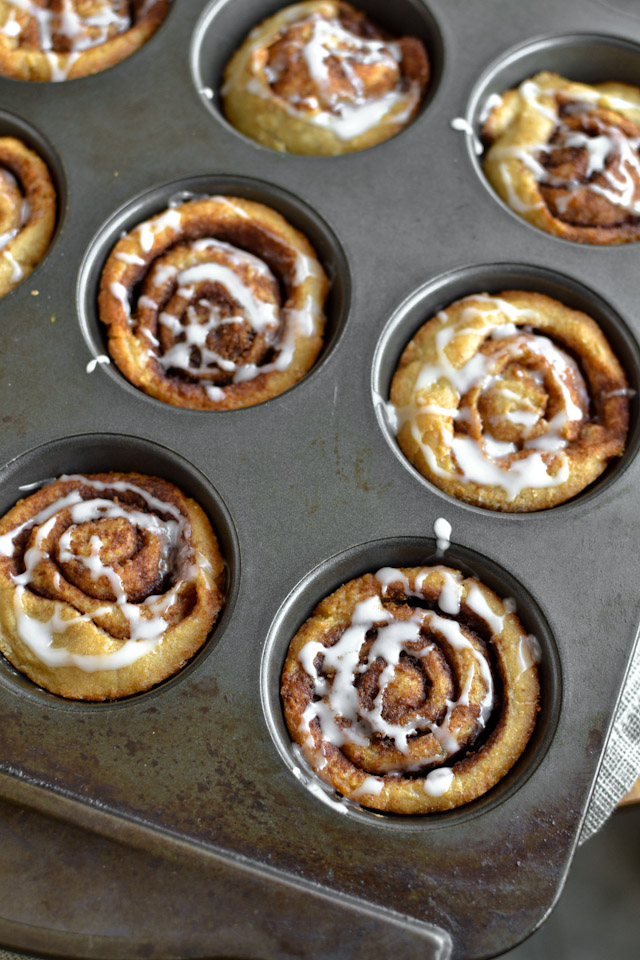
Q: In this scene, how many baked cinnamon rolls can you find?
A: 8